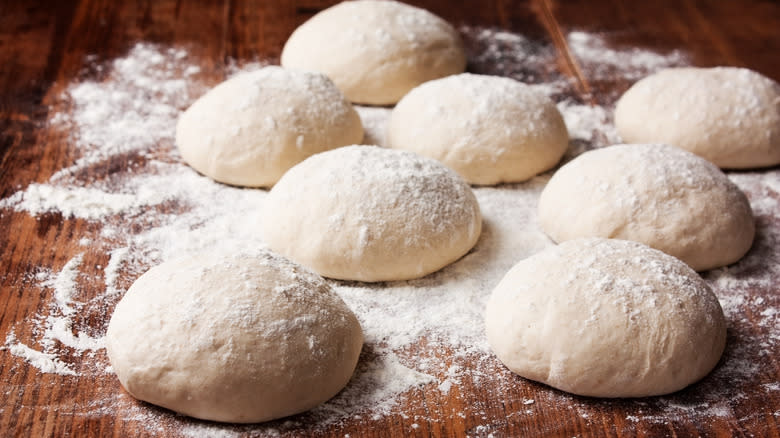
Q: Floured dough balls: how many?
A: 8